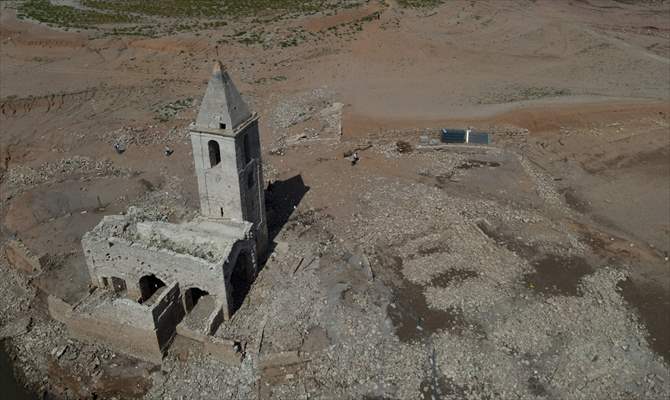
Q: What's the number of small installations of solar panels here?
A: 1